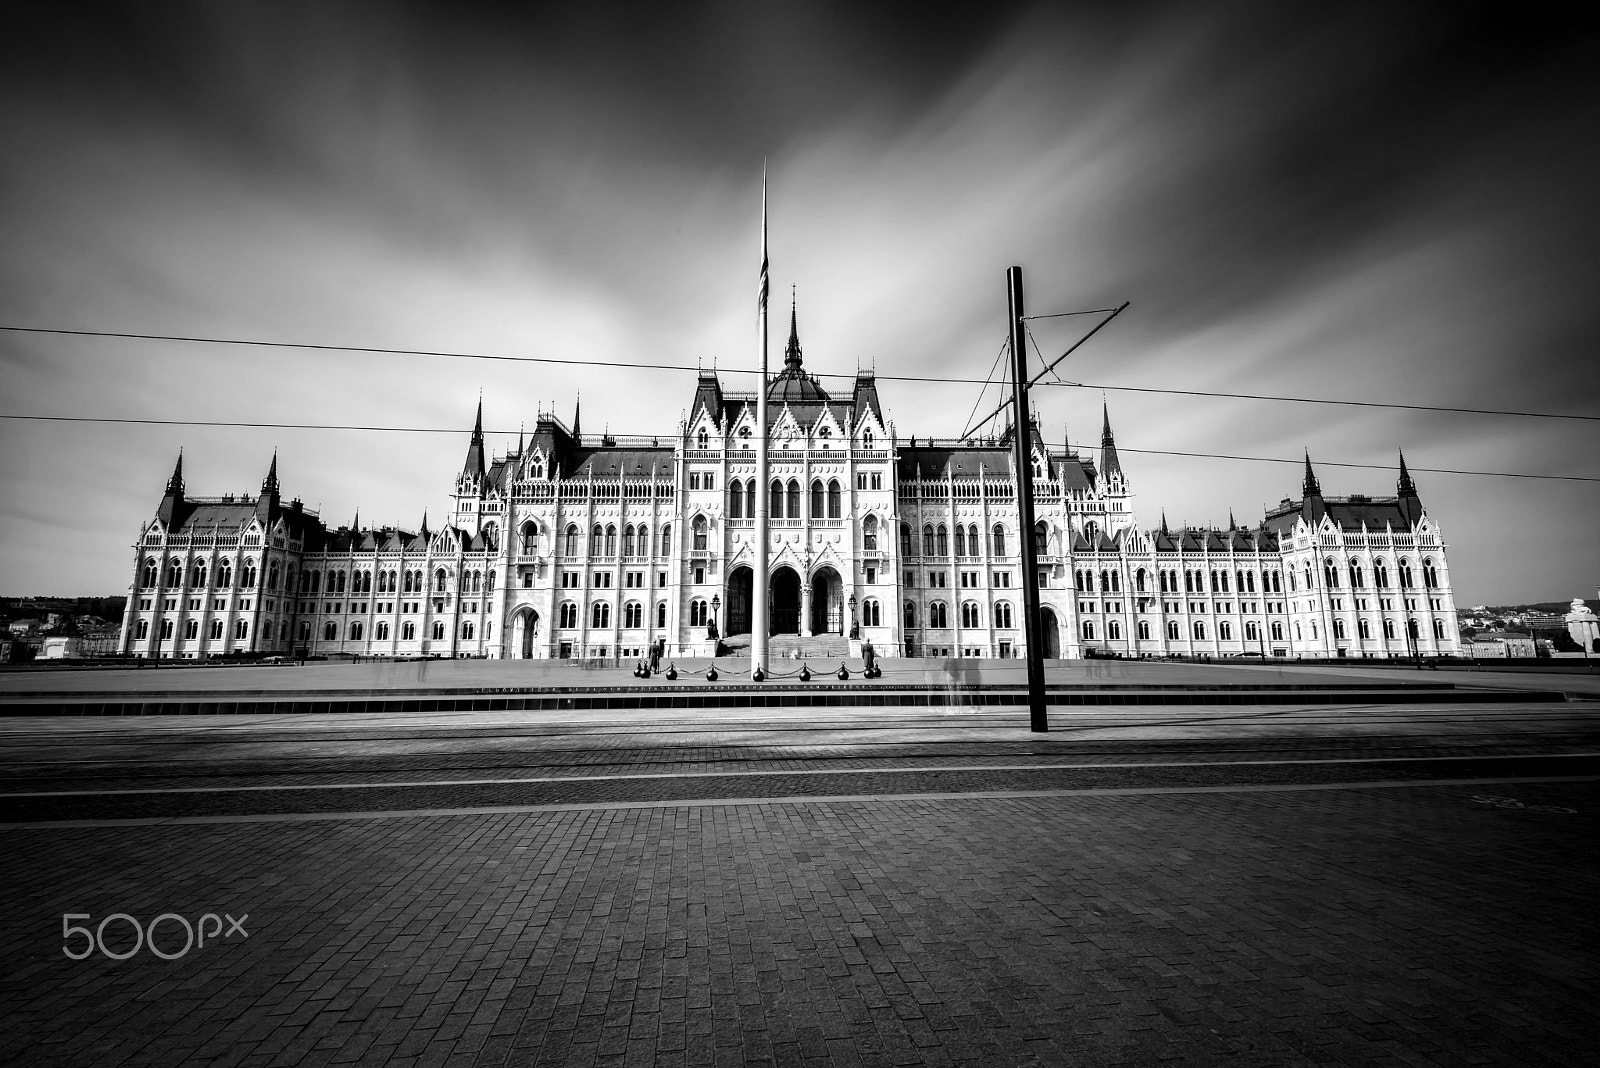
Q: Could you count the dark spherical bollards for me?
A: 9